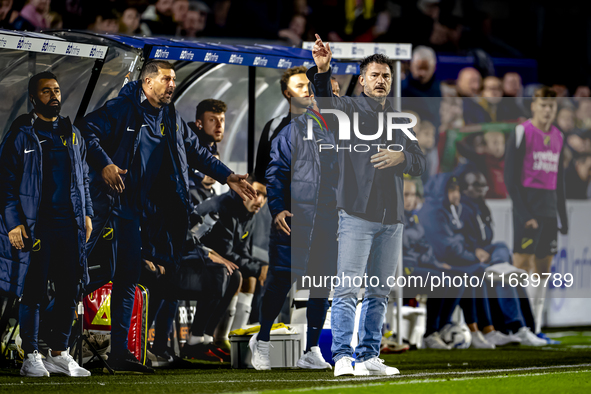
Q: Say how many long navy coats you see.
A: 3